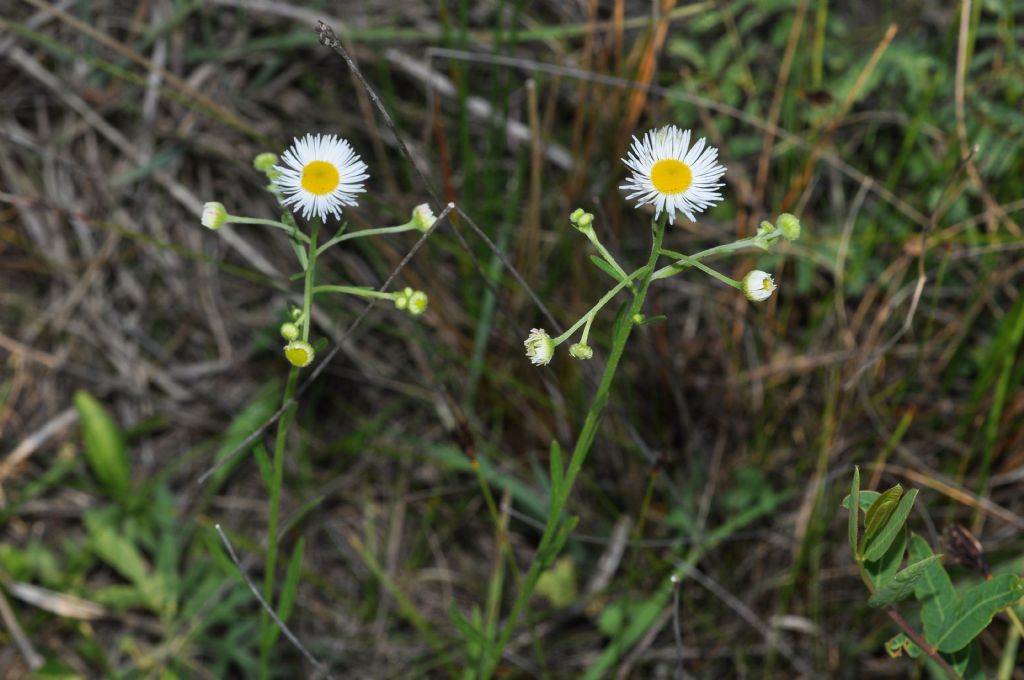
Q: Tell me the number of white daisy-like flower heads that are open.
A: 2